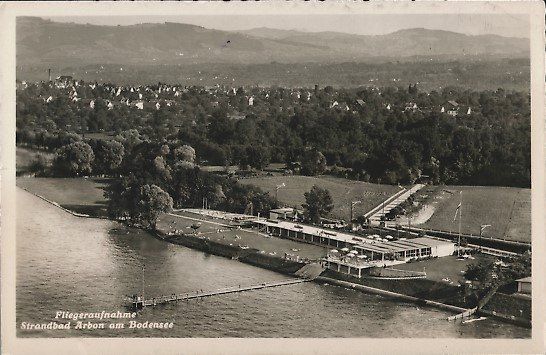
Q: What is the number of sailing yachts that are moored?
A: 0